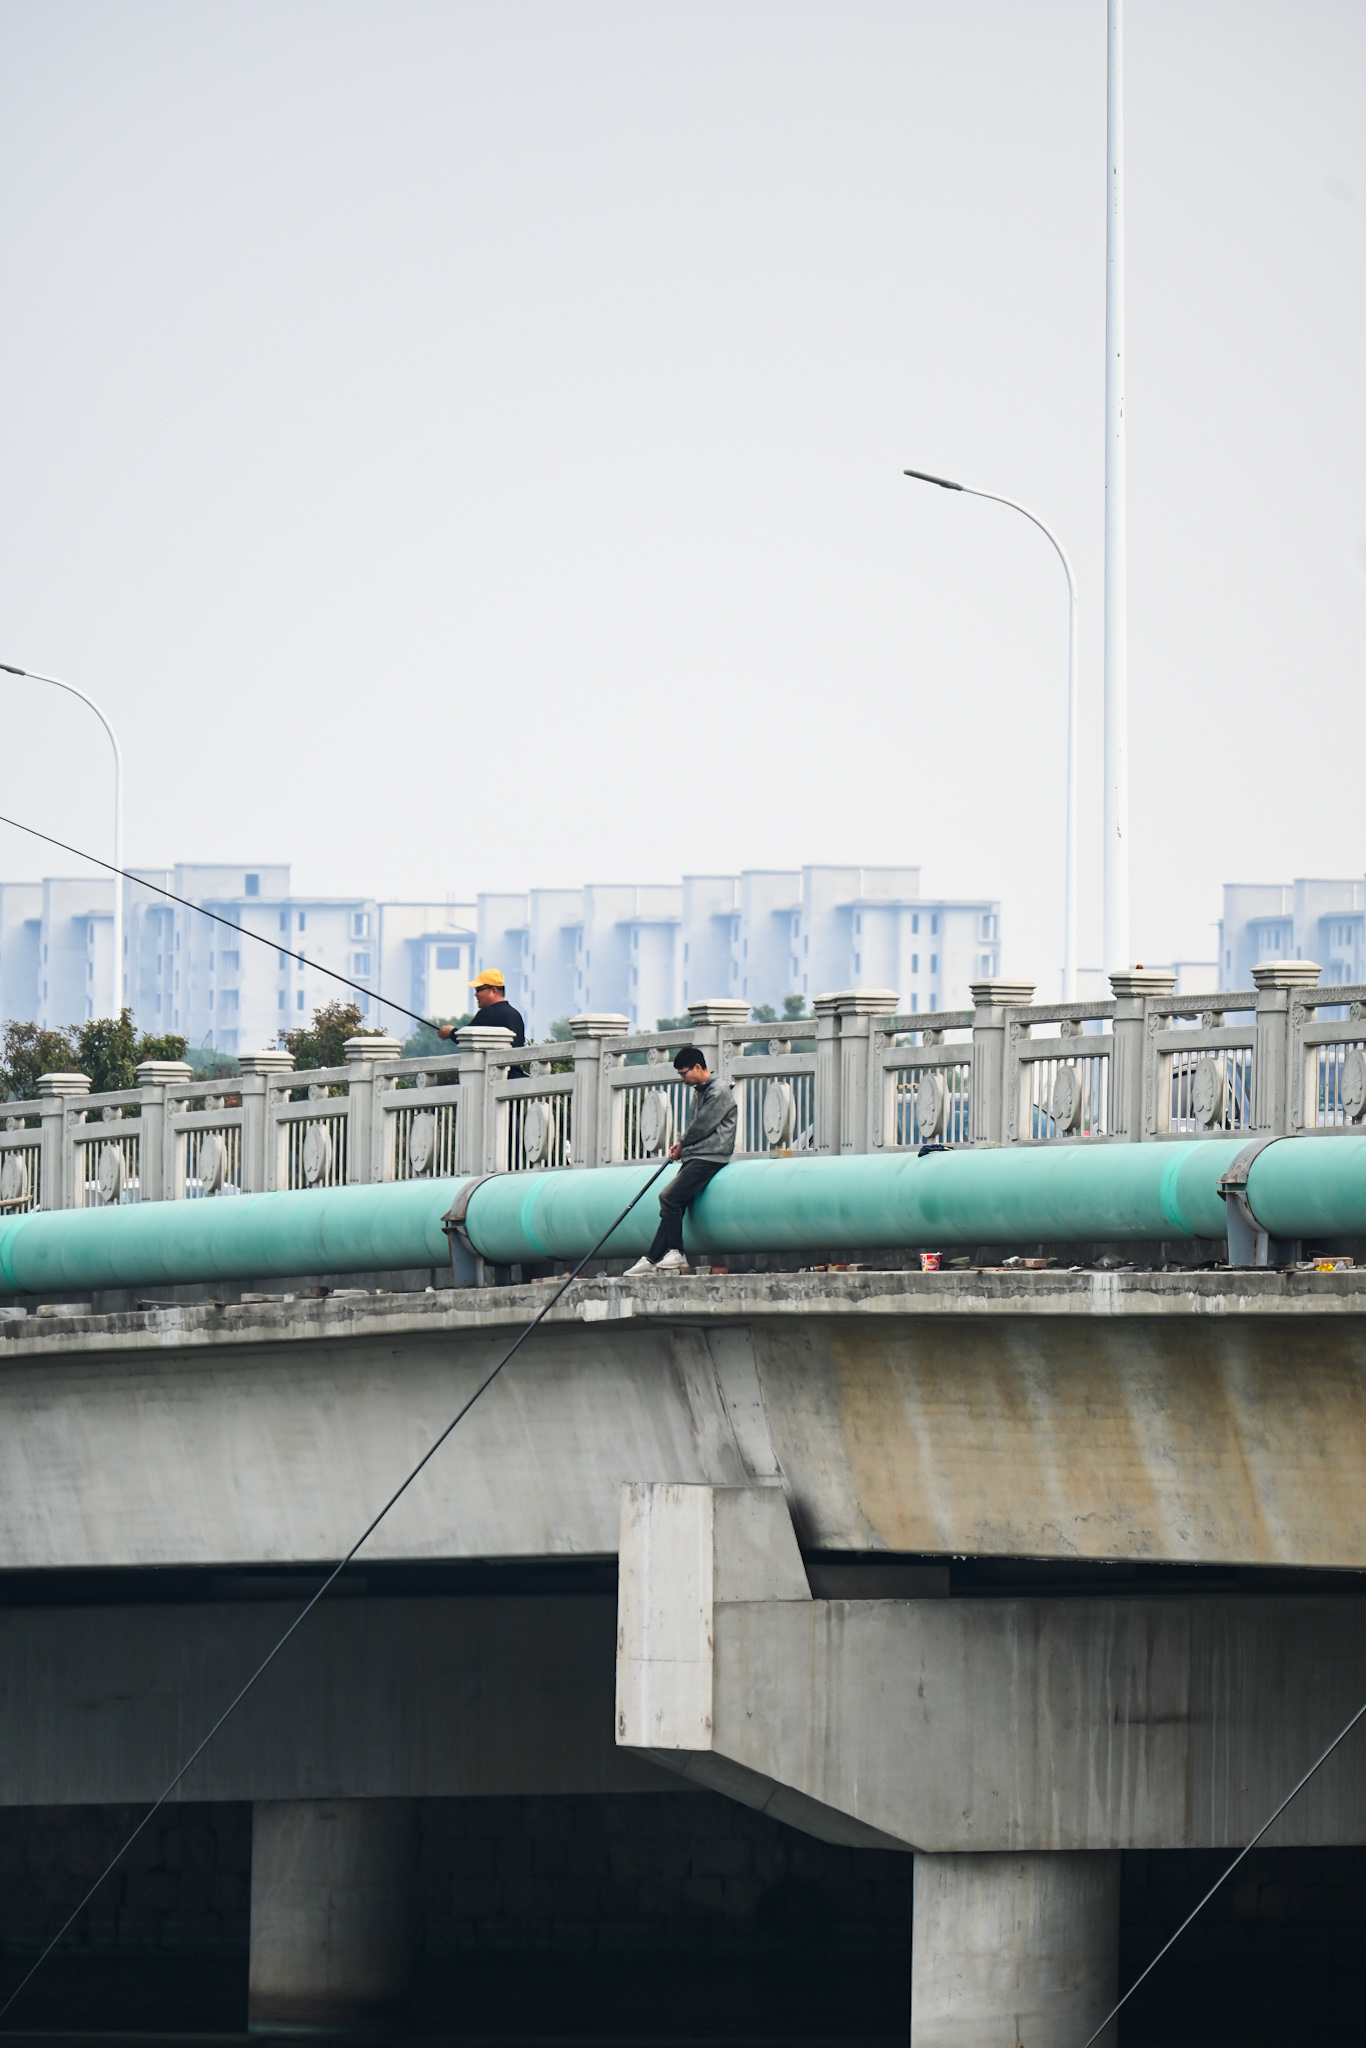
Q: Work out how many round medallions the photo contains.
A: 12